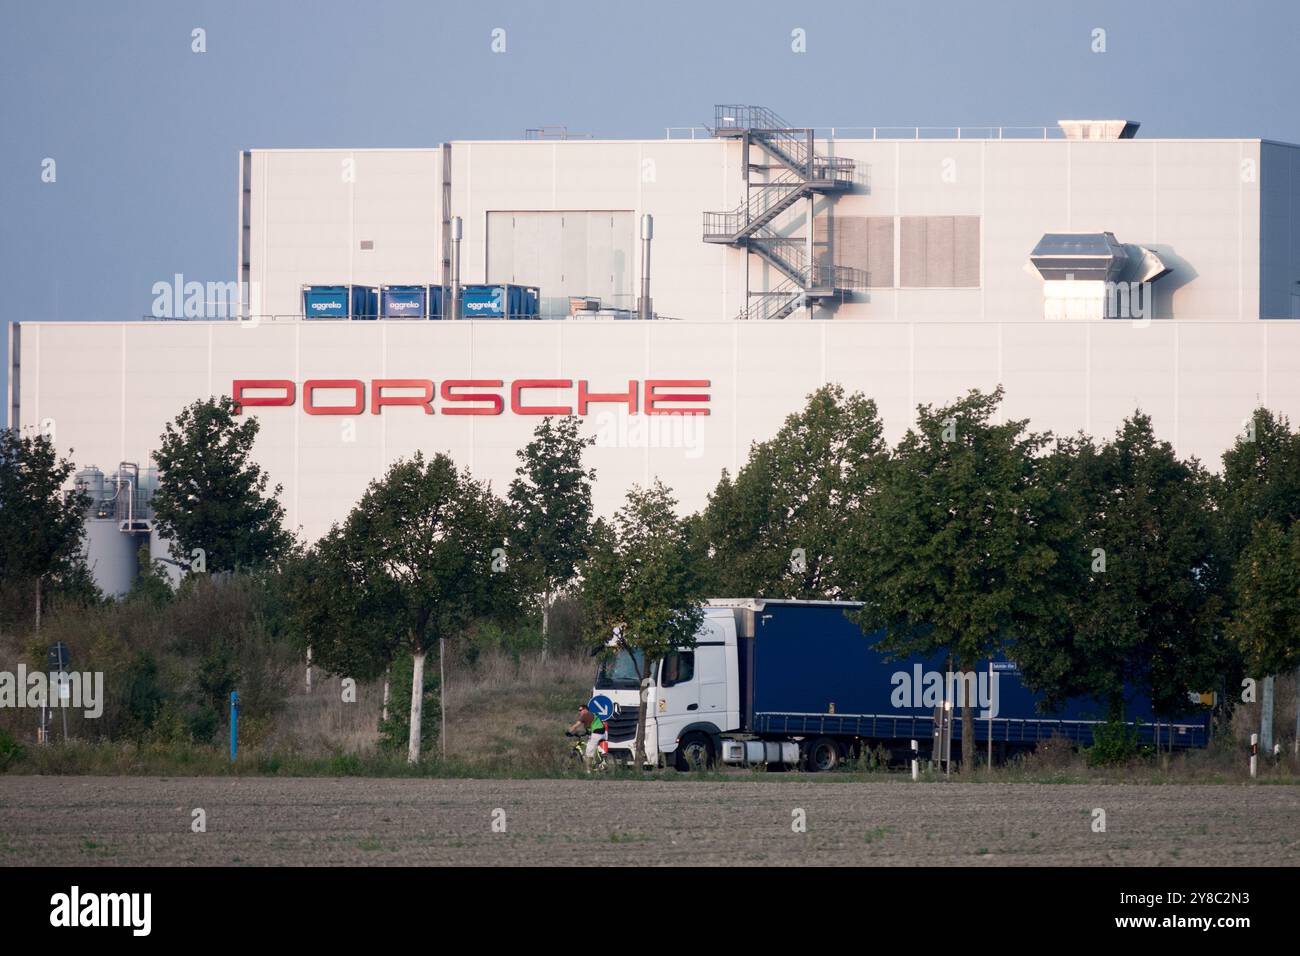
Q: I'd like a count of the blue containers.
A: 3